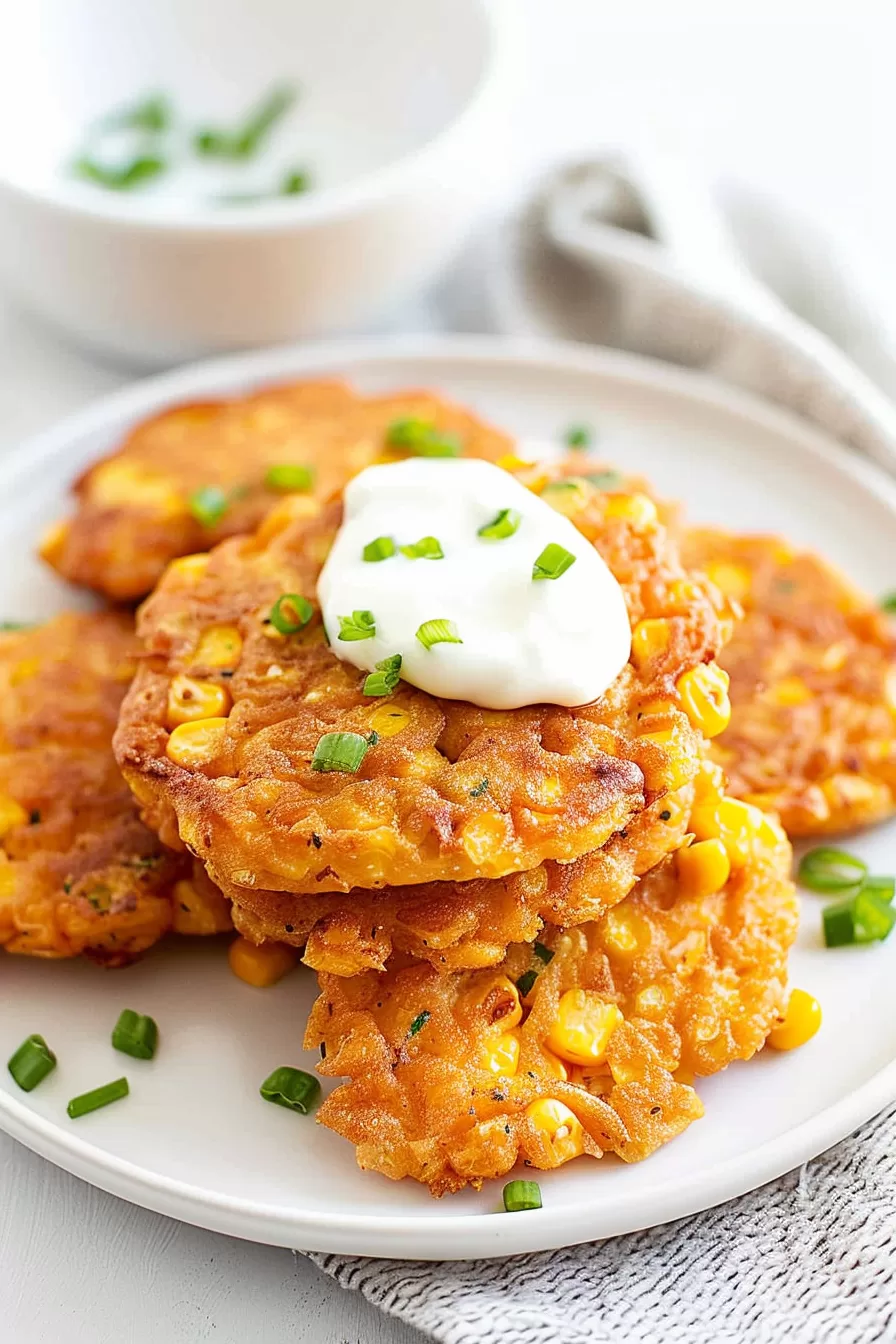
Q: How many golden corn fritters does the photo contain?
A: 6